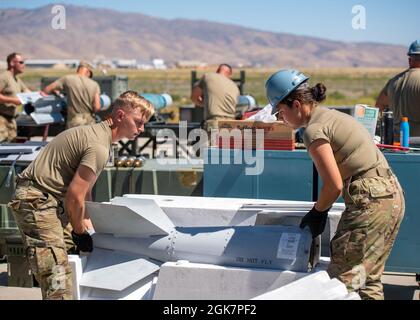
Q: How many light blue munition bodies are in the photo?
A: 3